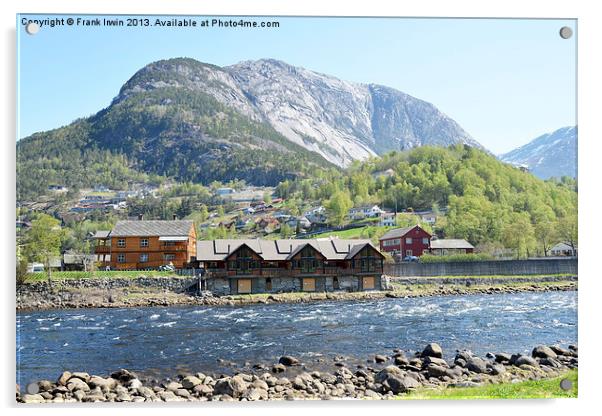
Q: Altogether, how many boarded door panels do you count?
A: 3